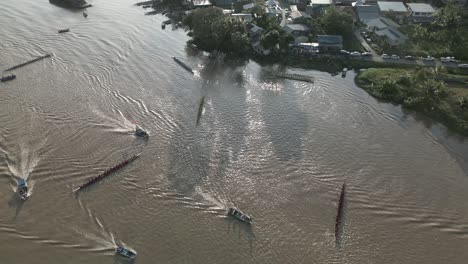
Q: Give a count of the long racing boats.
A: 6